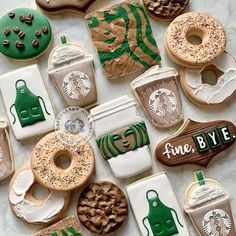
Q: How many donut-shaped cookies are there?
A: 4